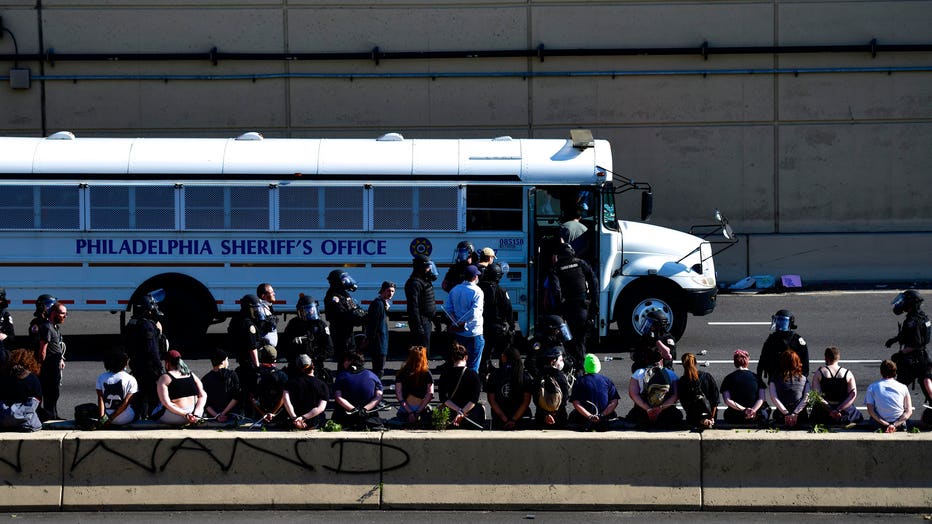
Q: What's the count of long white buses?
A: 1